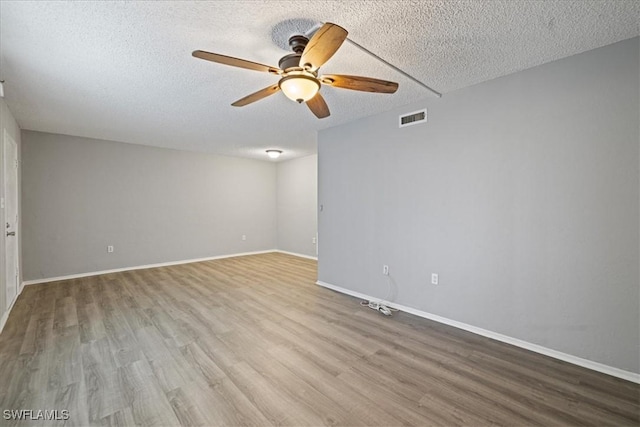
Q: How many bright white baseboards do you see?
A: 4